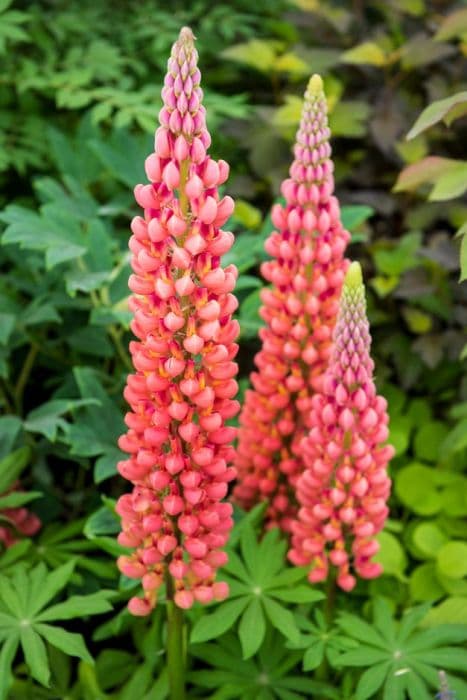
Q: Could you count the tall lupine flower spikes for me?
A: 3